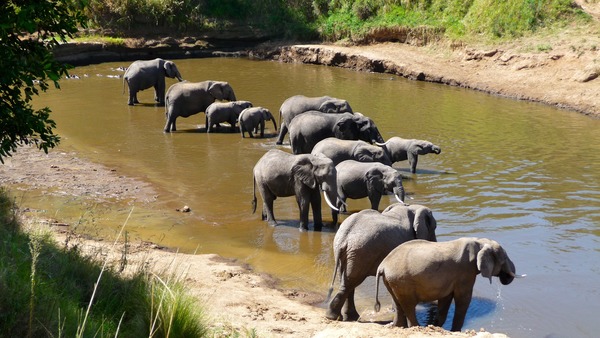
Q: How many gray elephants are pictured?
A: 12